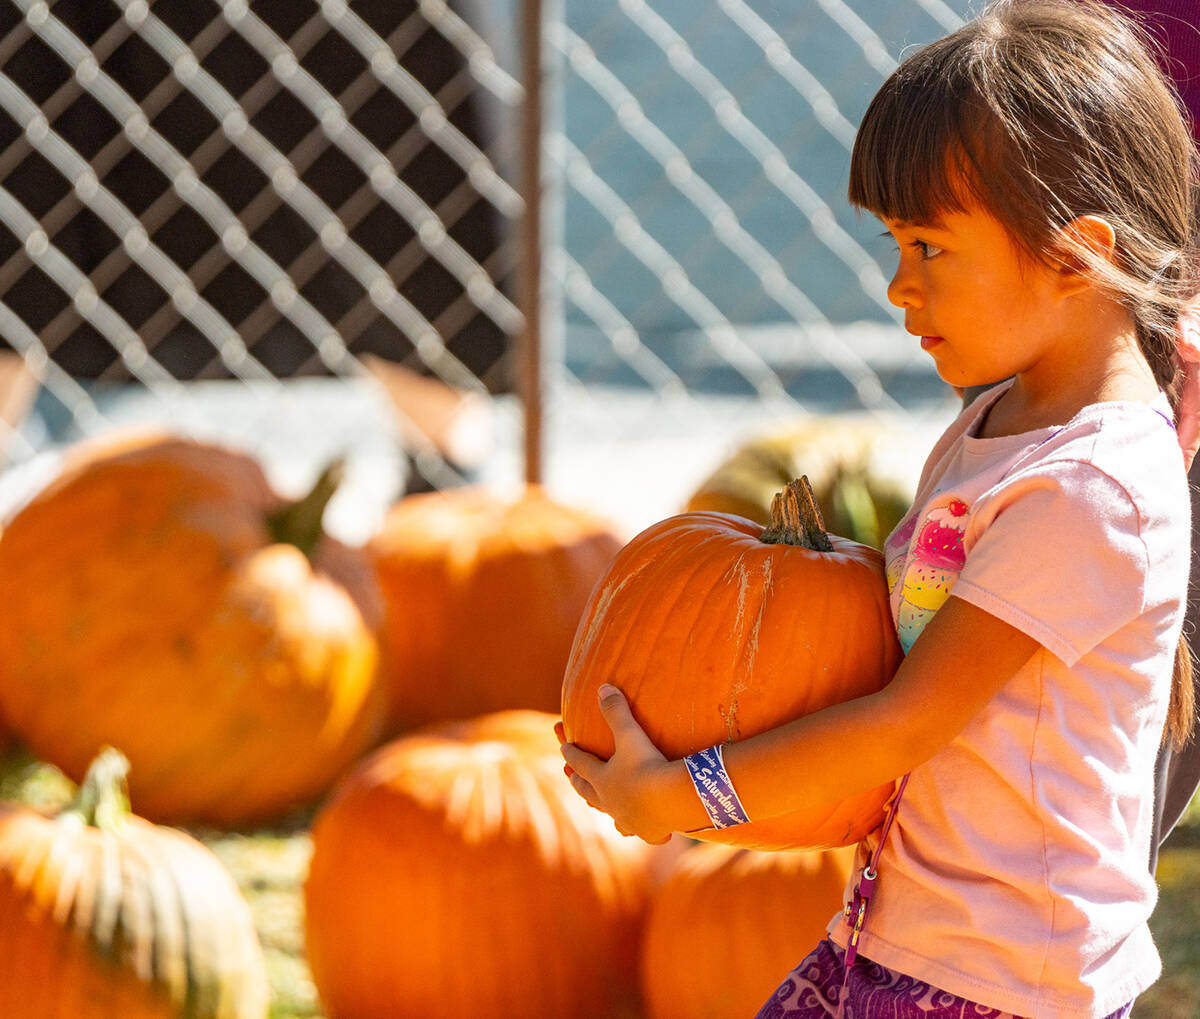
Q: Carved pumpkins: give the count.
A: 0